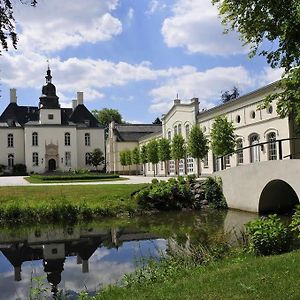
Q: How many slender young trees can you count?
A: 9